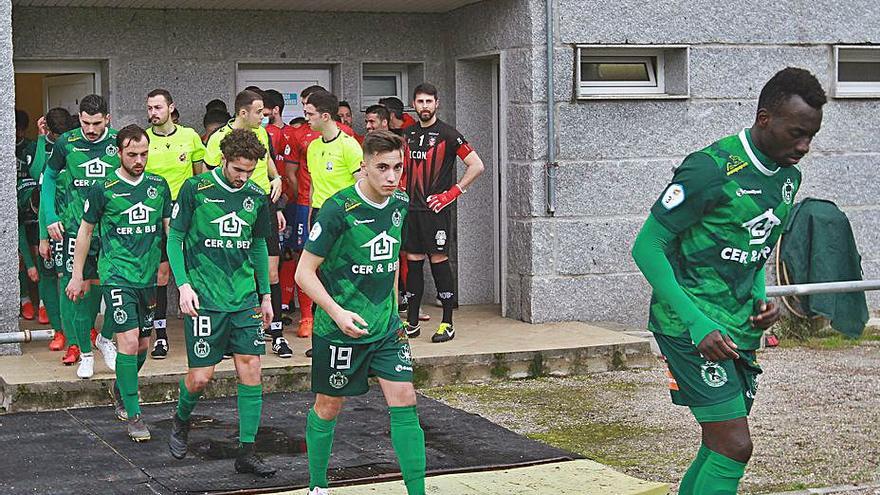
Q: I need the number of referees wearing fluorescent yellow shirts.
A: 3